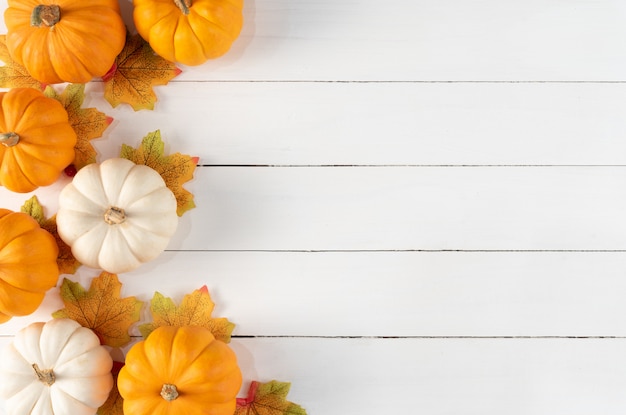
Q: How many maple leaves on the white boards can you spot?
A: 9